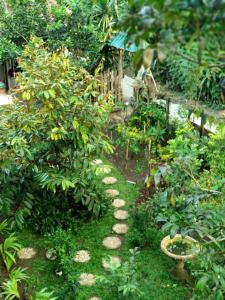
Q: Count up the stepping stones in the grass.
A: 14